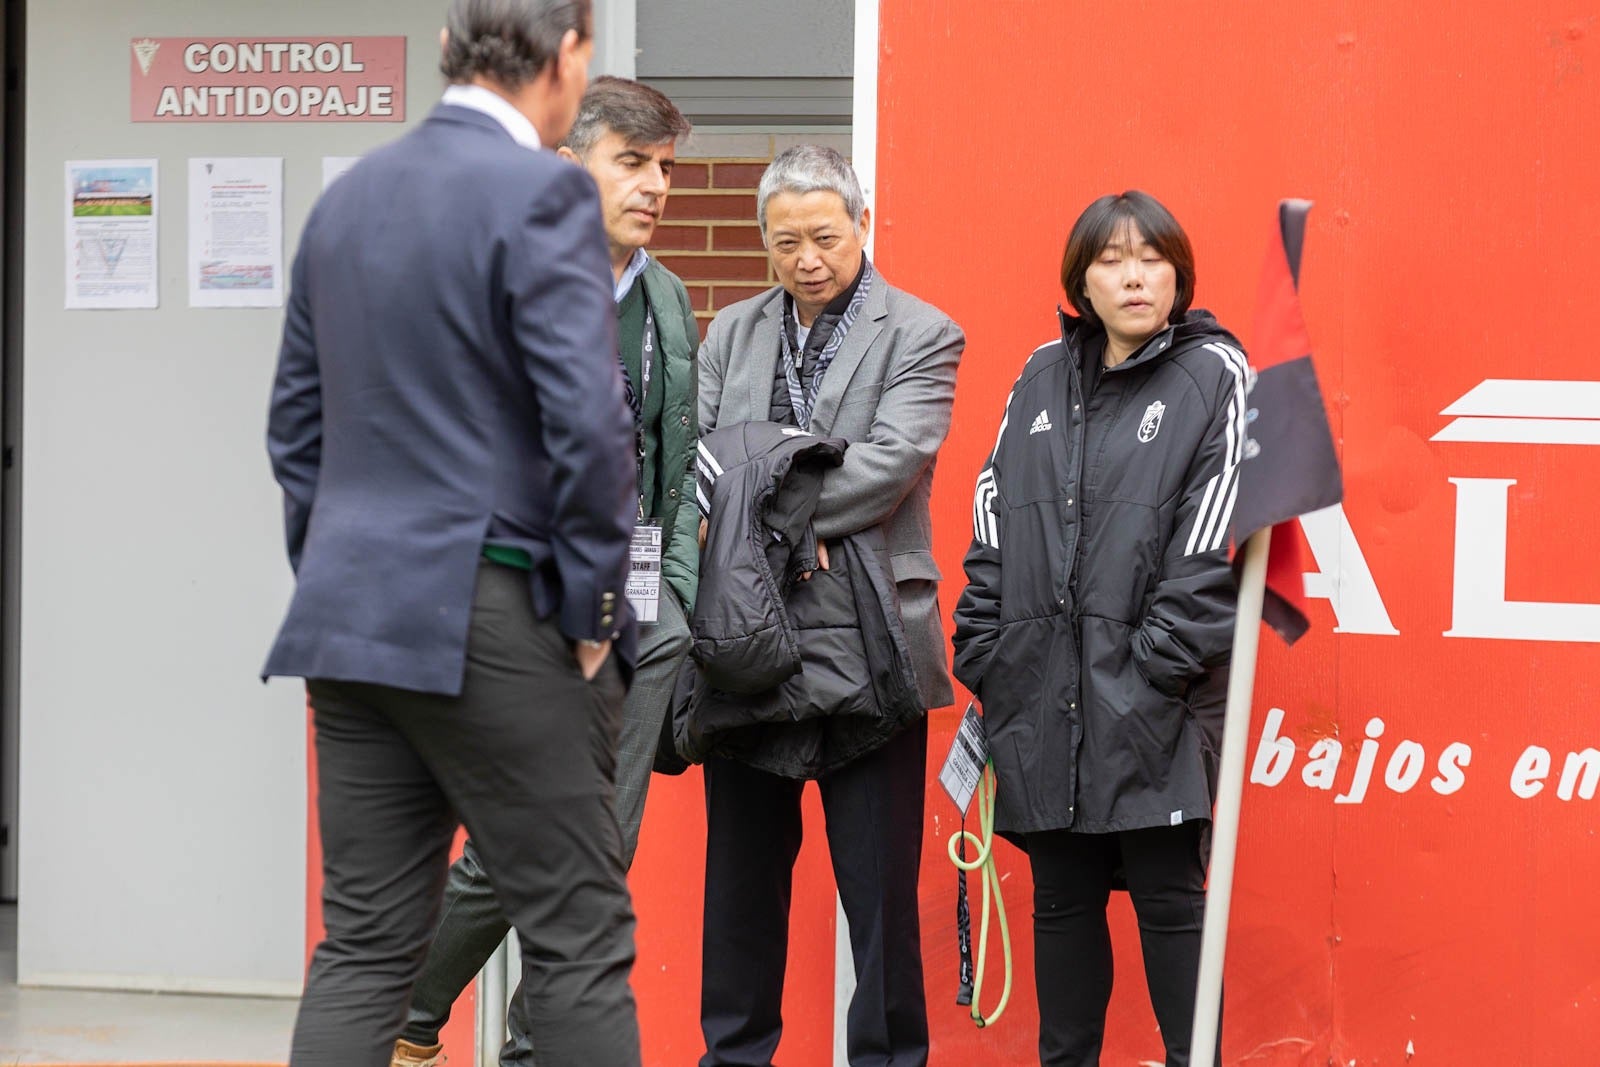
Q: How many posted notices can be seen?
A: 3